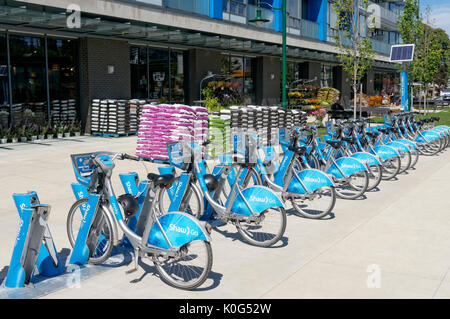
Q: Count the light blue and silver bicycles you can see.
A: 12